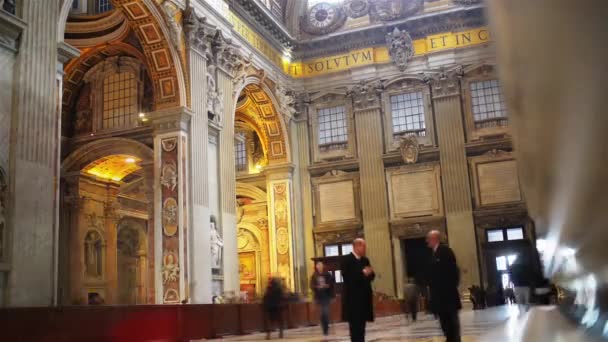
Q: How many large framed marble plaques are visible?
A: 3